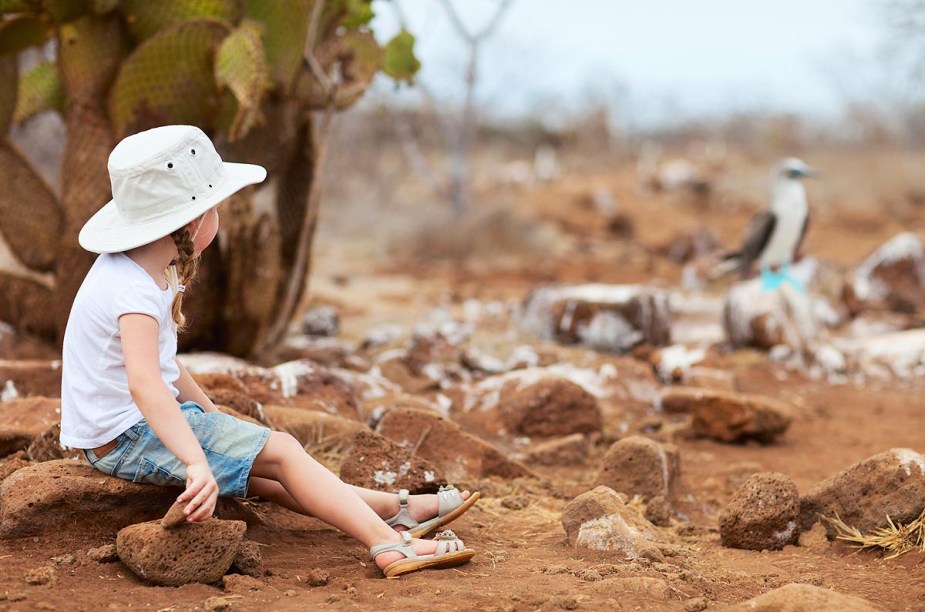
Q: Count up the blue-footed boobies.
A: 1